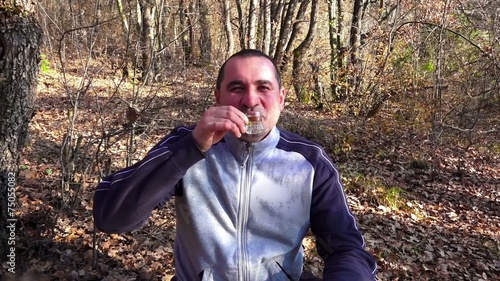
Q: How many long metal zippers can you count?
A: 1